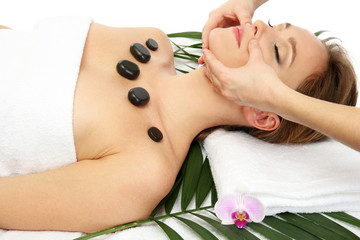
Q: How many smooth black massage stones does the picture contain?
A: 5